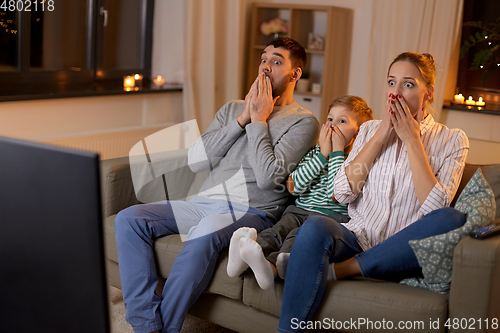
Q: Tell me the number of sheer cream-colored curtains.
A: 2